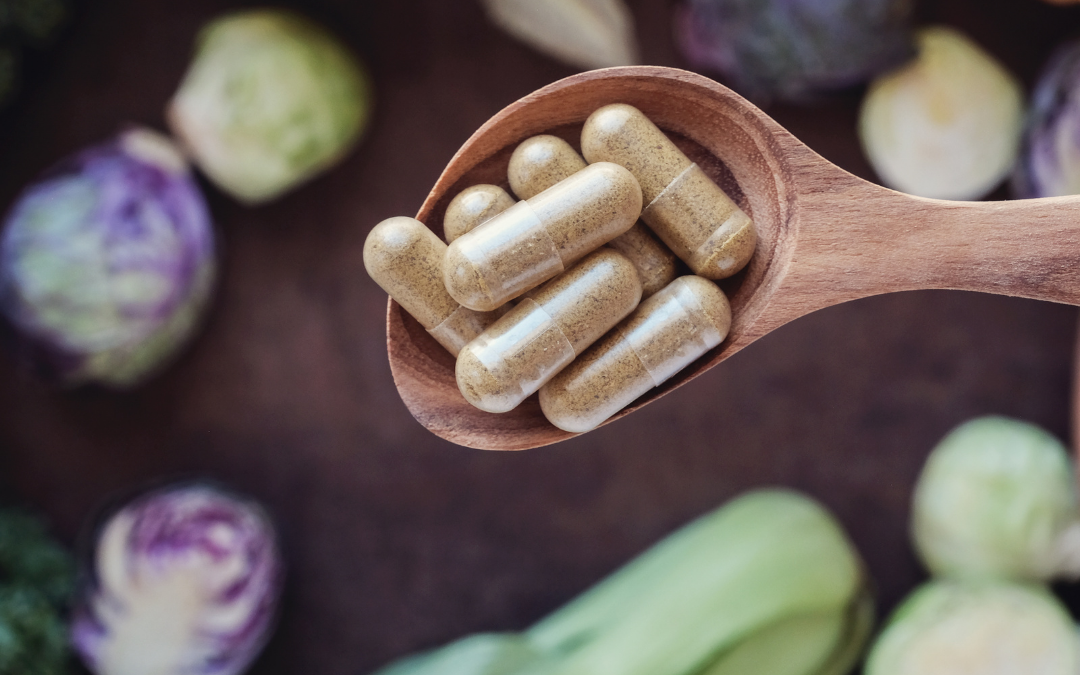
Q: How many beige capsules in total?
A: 7